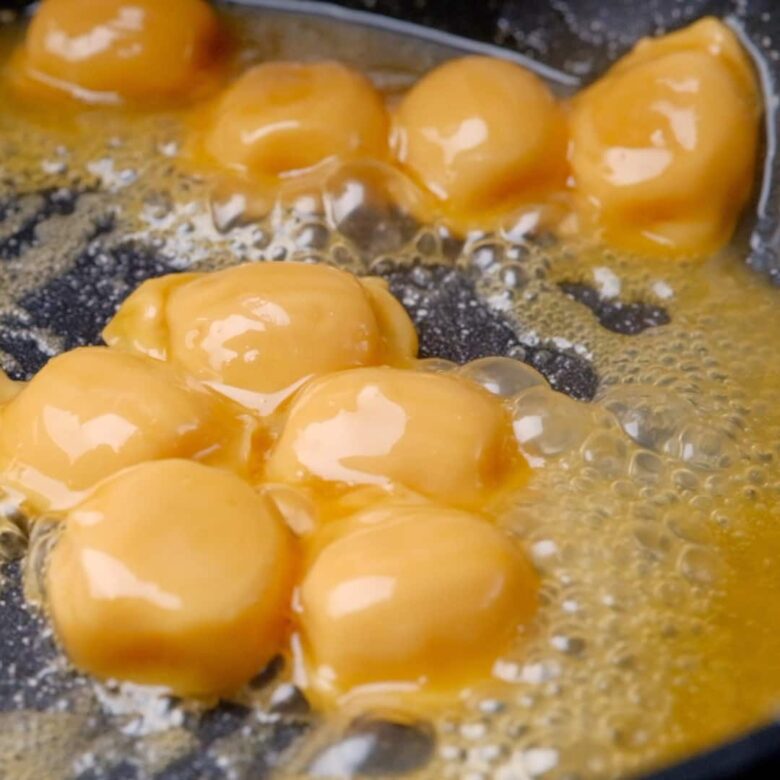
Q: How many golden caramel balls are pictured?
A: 9